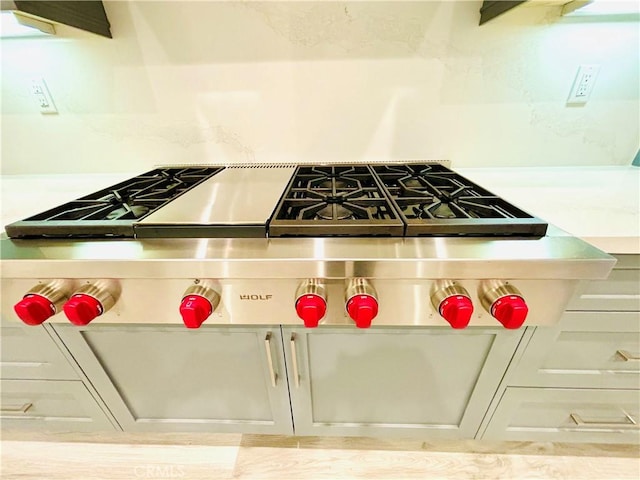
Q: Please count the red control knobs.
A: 7